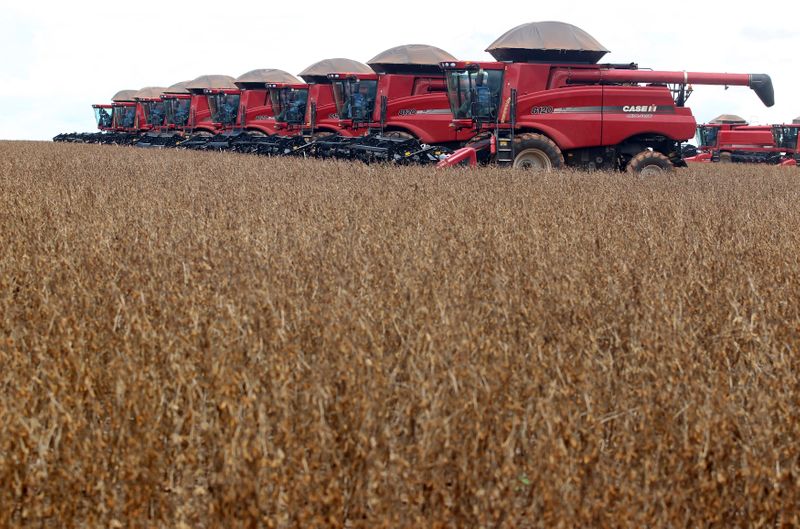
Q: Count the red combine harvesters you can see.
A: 10